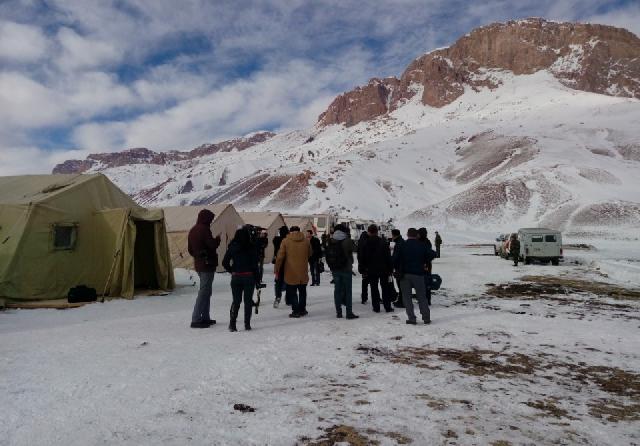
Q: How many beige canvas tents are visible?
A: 3